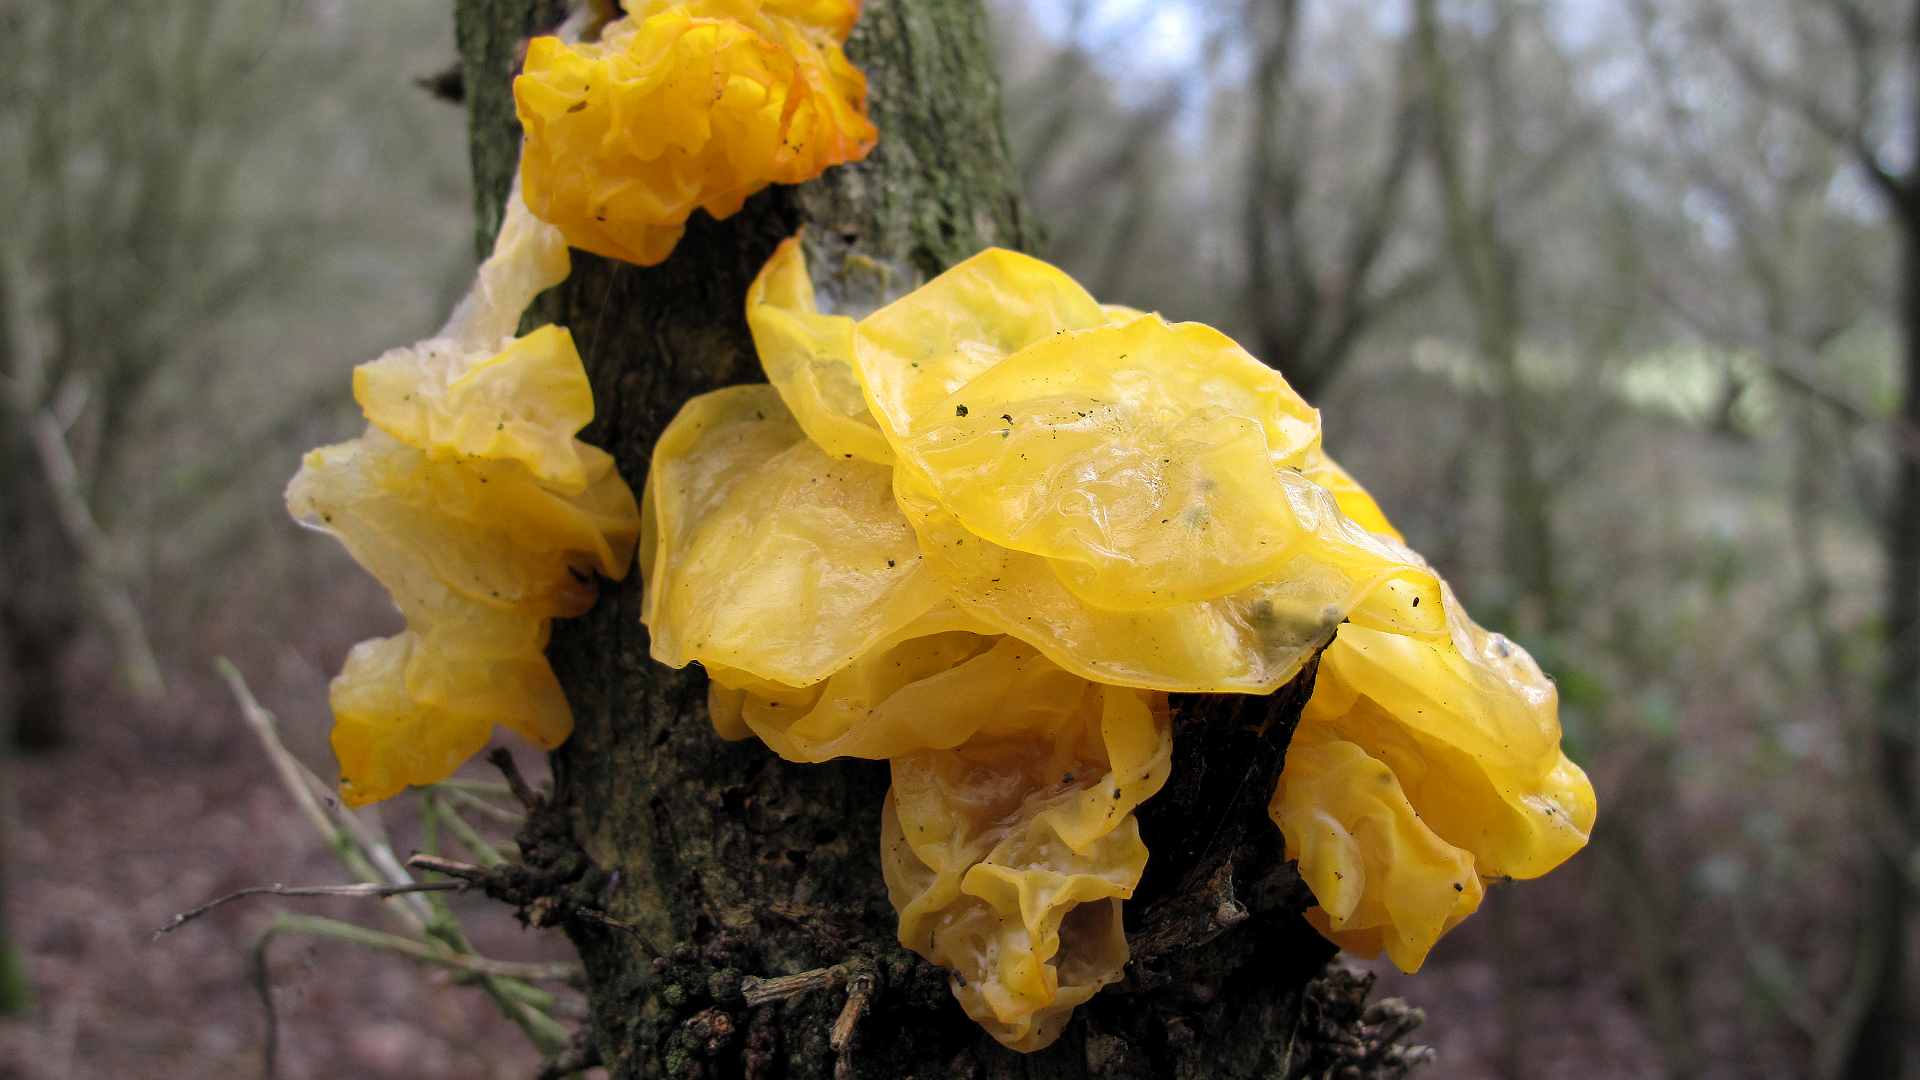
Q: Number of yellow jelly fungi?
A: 3